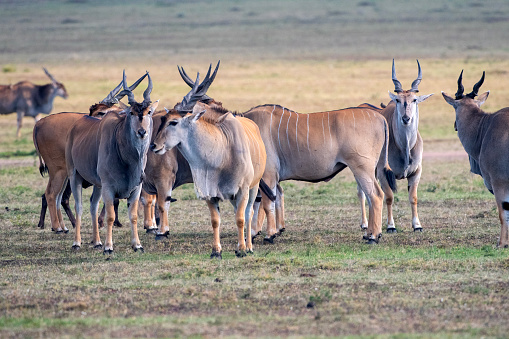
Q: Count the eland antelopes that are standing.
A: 8